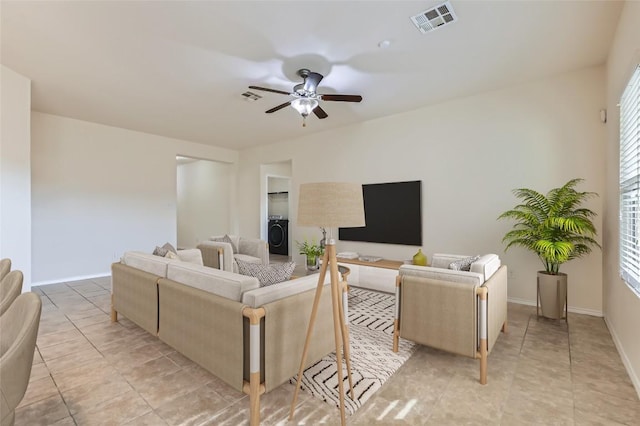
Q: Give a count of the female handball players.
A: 0